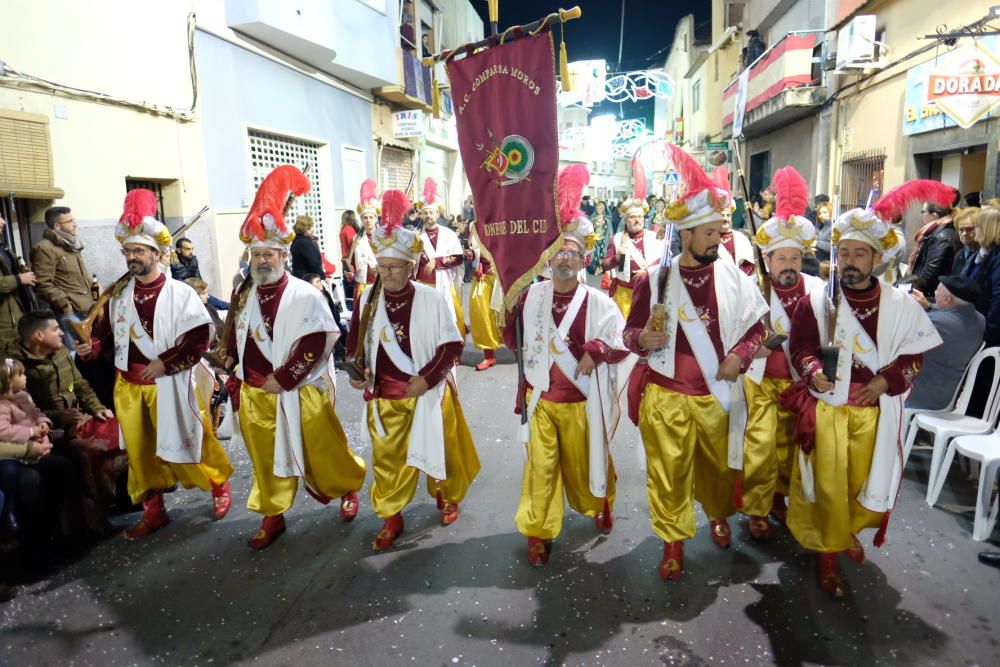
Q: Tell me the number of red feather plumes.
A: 11